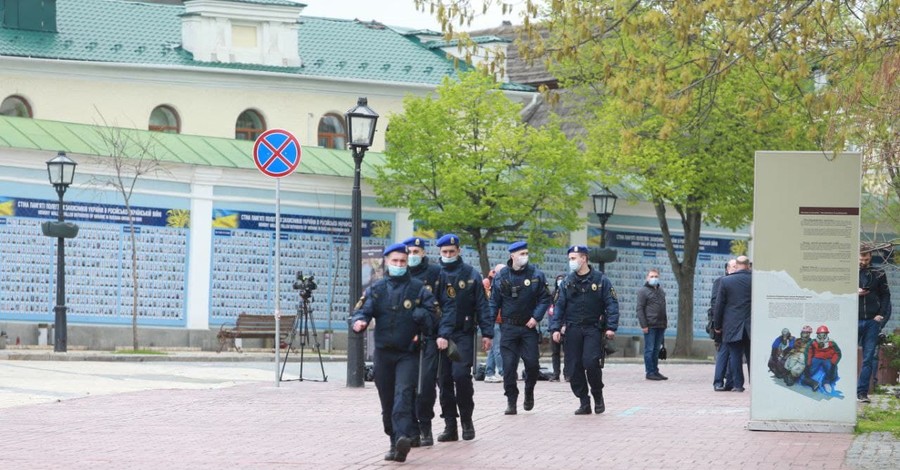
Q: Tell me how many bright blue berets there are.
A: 5